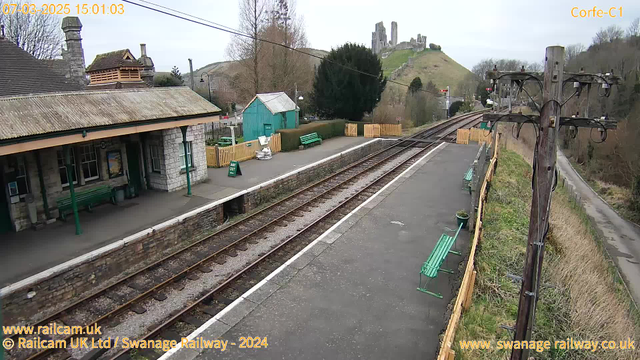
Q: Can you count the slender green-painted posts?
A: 2